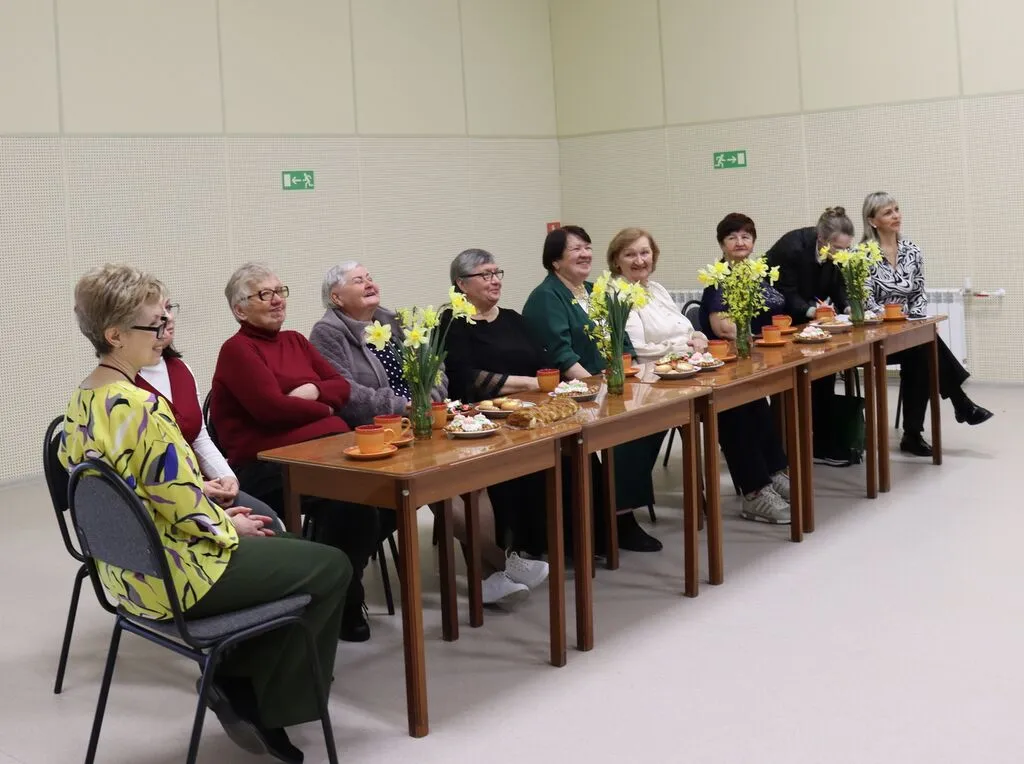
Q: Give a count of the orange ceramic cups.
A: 10